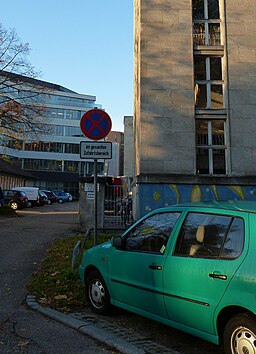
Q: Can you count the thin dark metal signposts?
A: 1